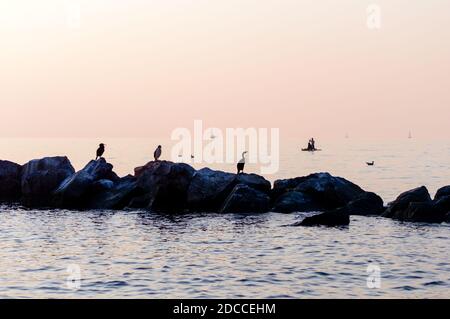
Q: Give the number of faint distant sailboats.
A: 3